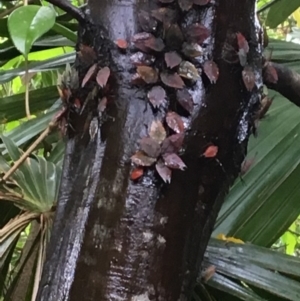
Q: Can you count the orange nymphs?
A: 3